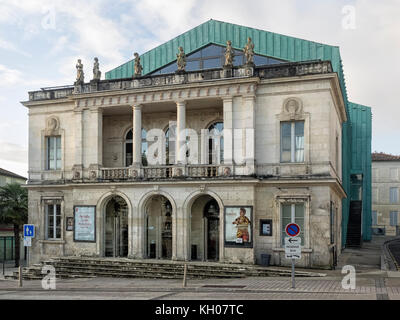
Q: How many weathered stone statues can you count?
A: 6